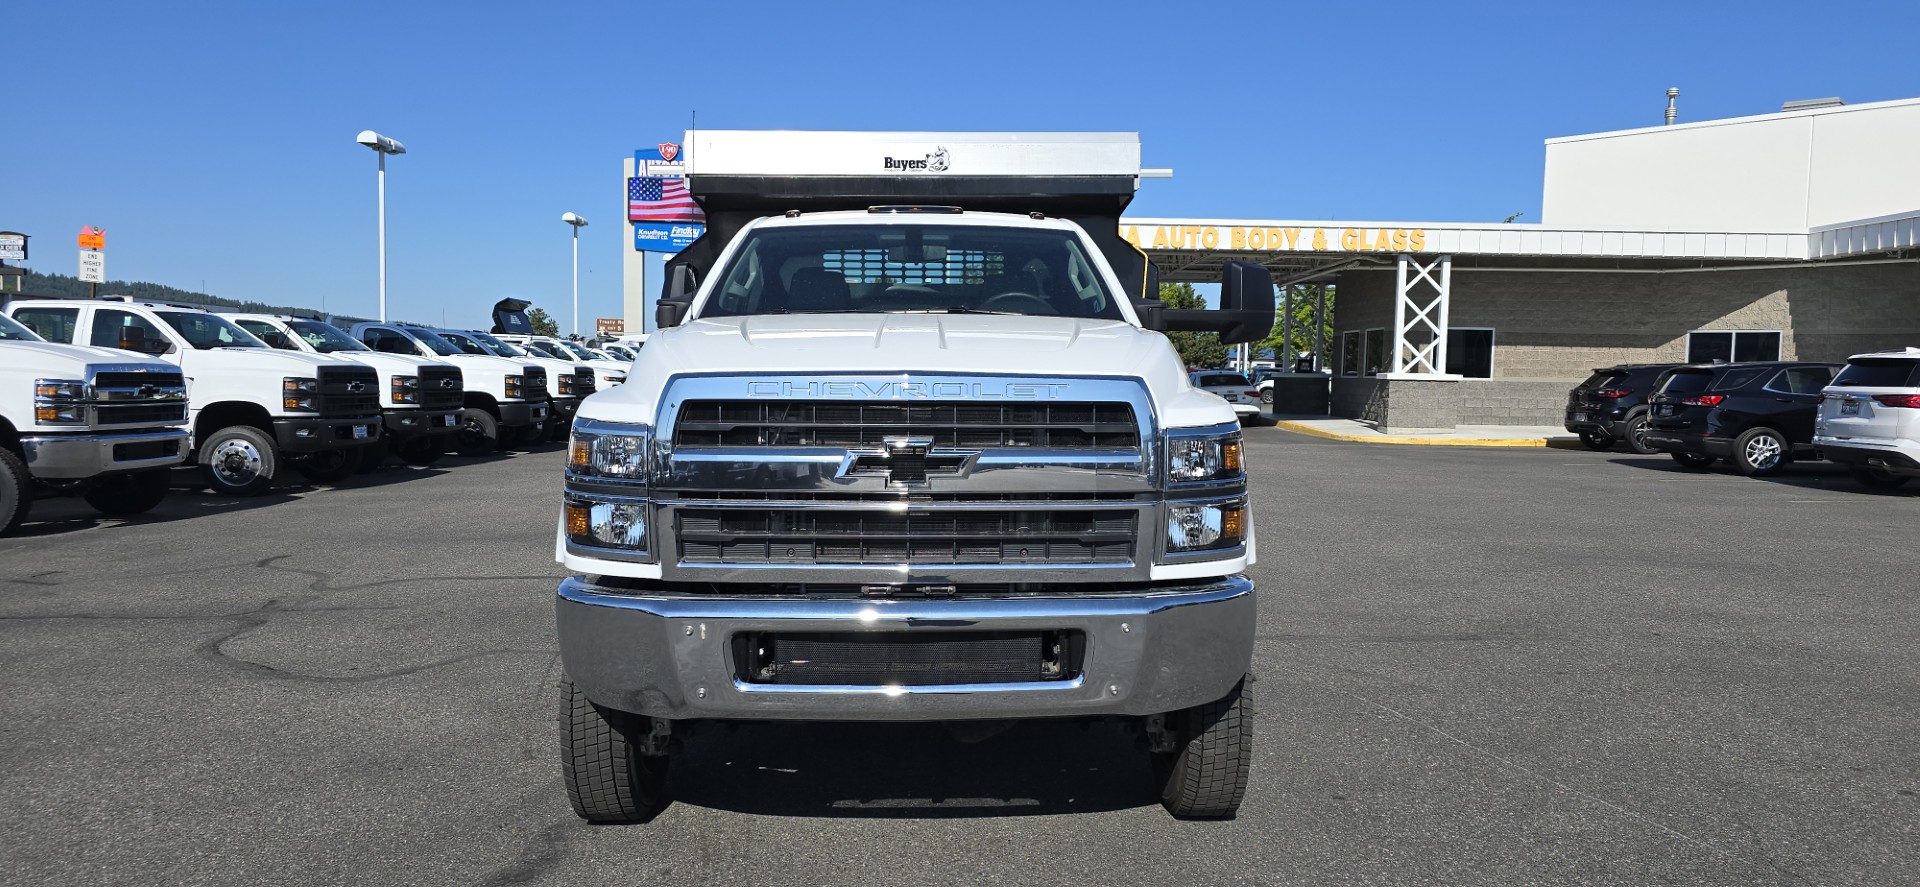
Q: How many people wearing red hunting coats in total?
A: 0